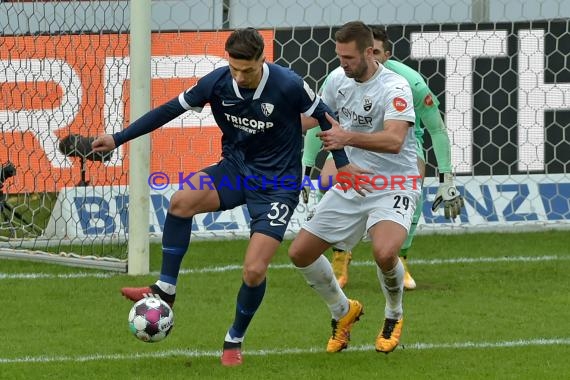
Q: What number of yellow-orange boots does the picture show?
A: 4